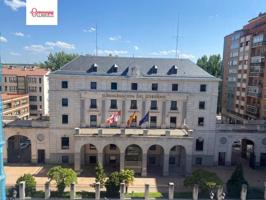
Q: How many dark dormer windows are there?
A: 4